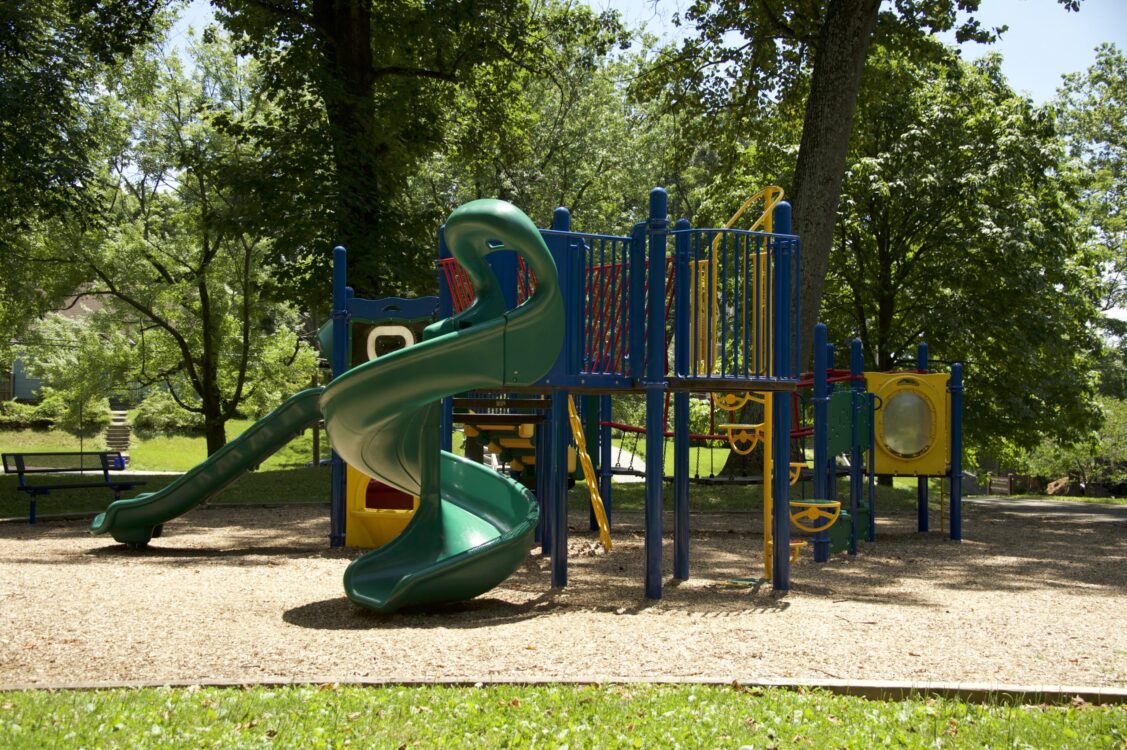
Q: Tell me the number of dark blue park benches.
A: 1